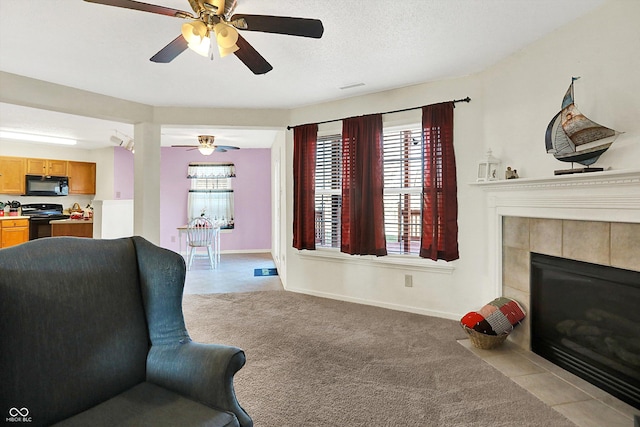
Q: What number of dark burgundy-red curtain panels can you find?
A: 3